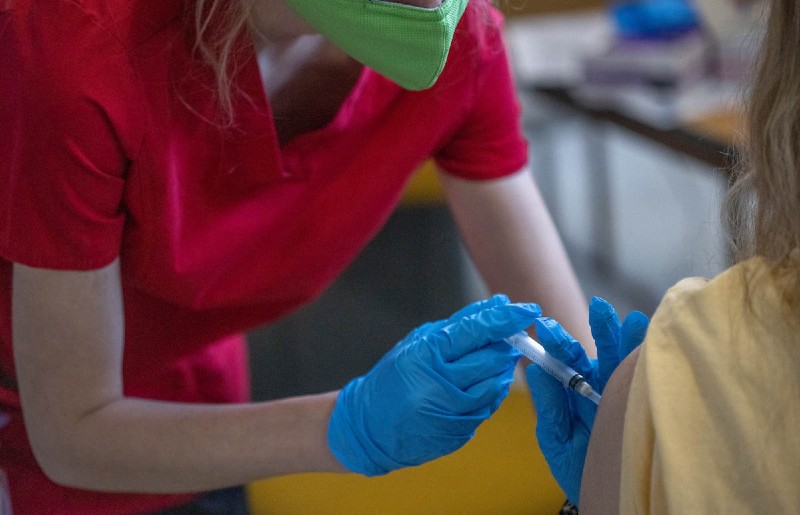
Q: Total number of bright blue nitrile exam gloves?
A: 2